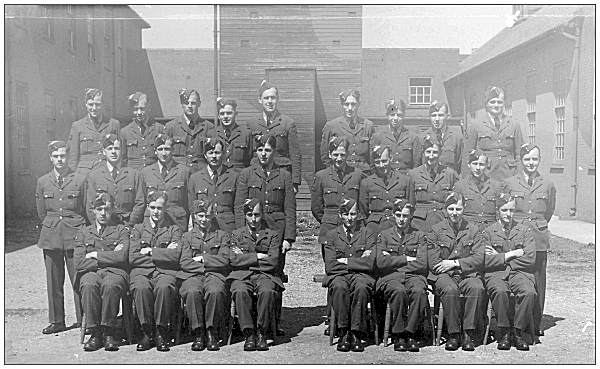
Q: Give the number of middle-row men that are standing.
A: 10